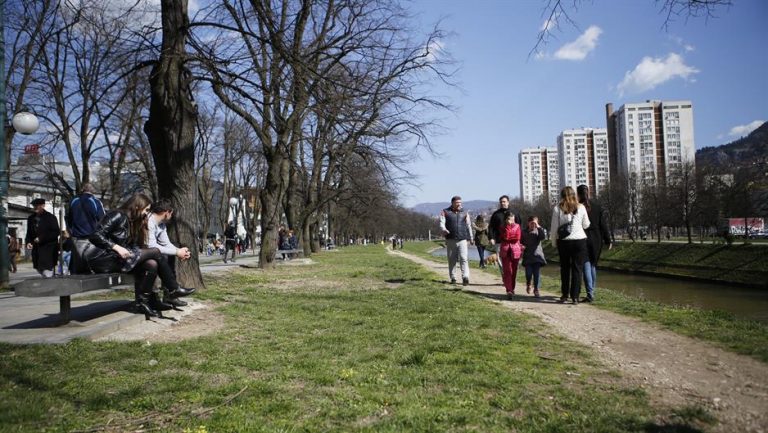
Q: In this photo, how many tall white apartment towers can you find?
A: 3